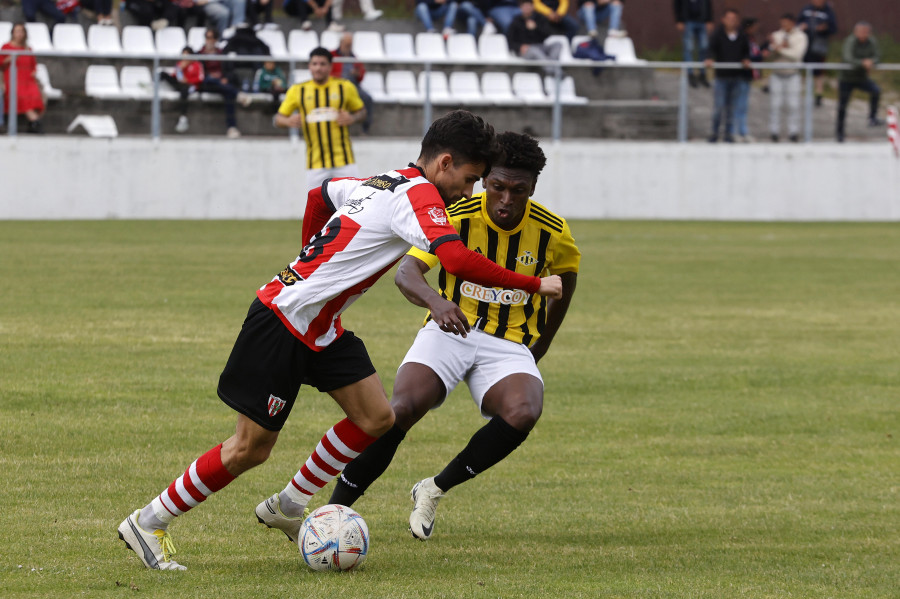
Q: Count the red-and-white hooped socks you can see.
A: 2